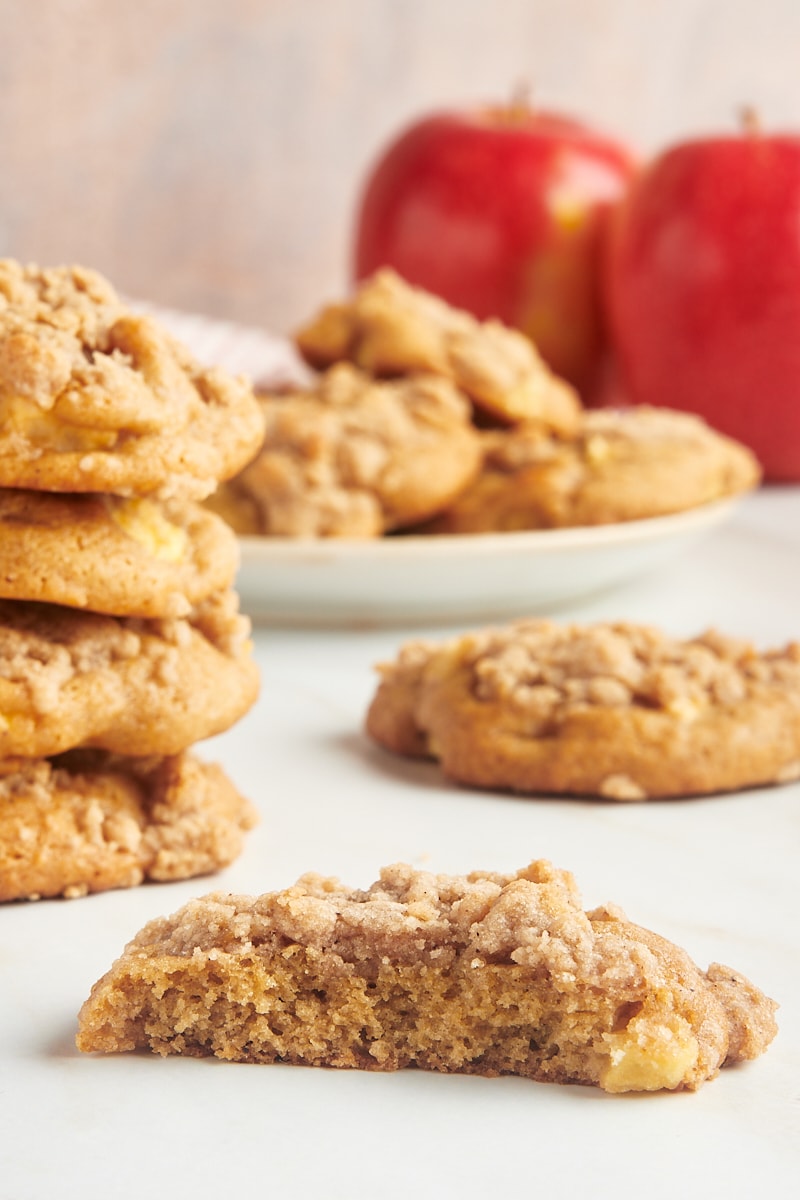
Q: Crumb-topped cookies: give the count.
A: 9